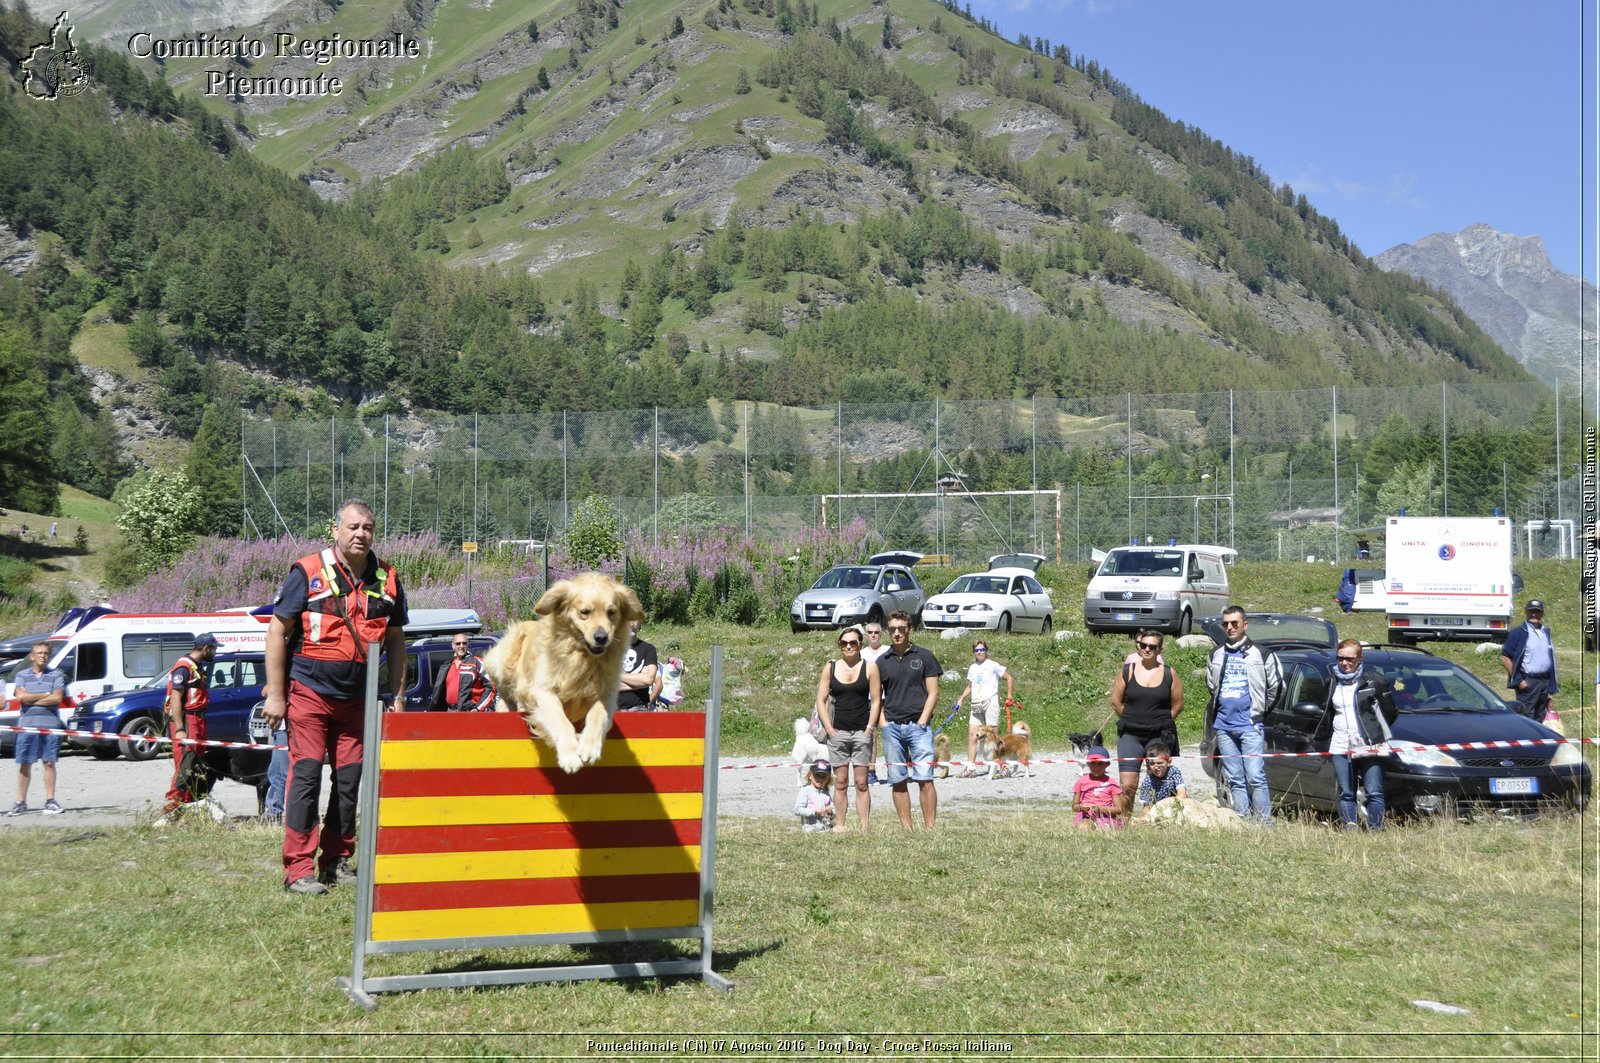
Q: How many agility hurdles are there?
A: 1